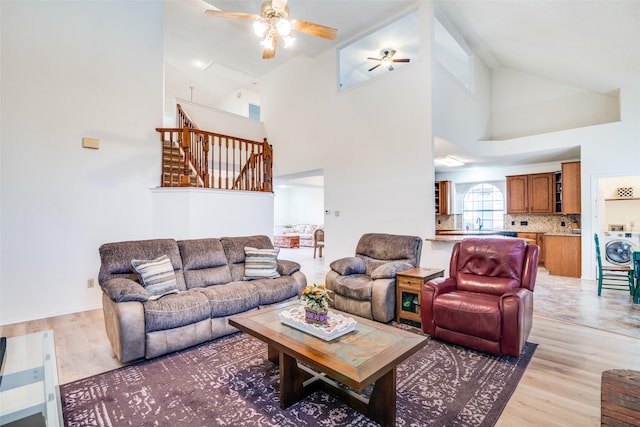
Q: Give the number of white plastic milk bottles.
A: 0